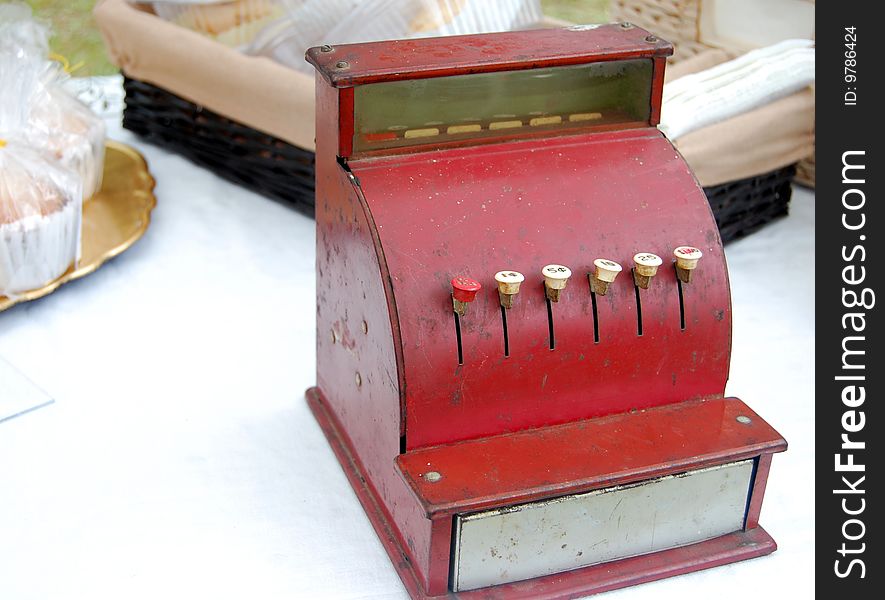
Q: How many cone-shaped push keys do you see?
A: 6